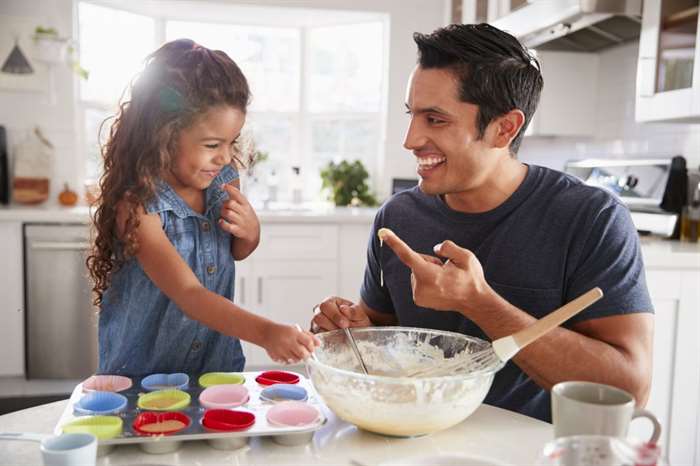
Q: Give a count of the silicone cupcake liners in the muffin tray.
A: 12